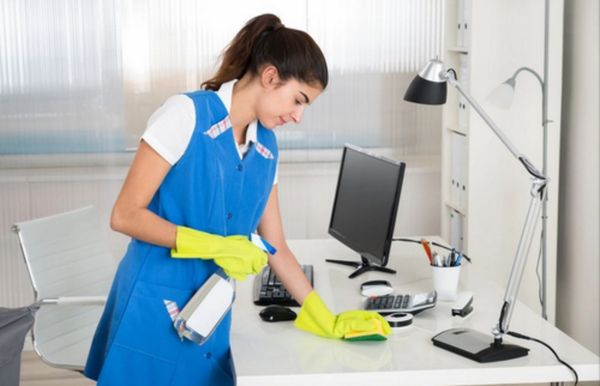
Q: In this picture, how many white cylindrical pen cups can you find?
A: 1